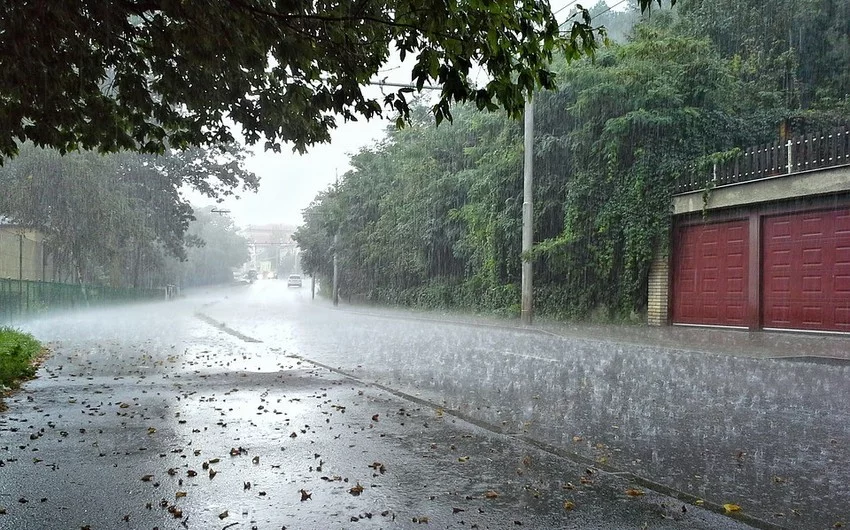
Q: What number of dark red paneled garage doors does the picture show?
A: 2